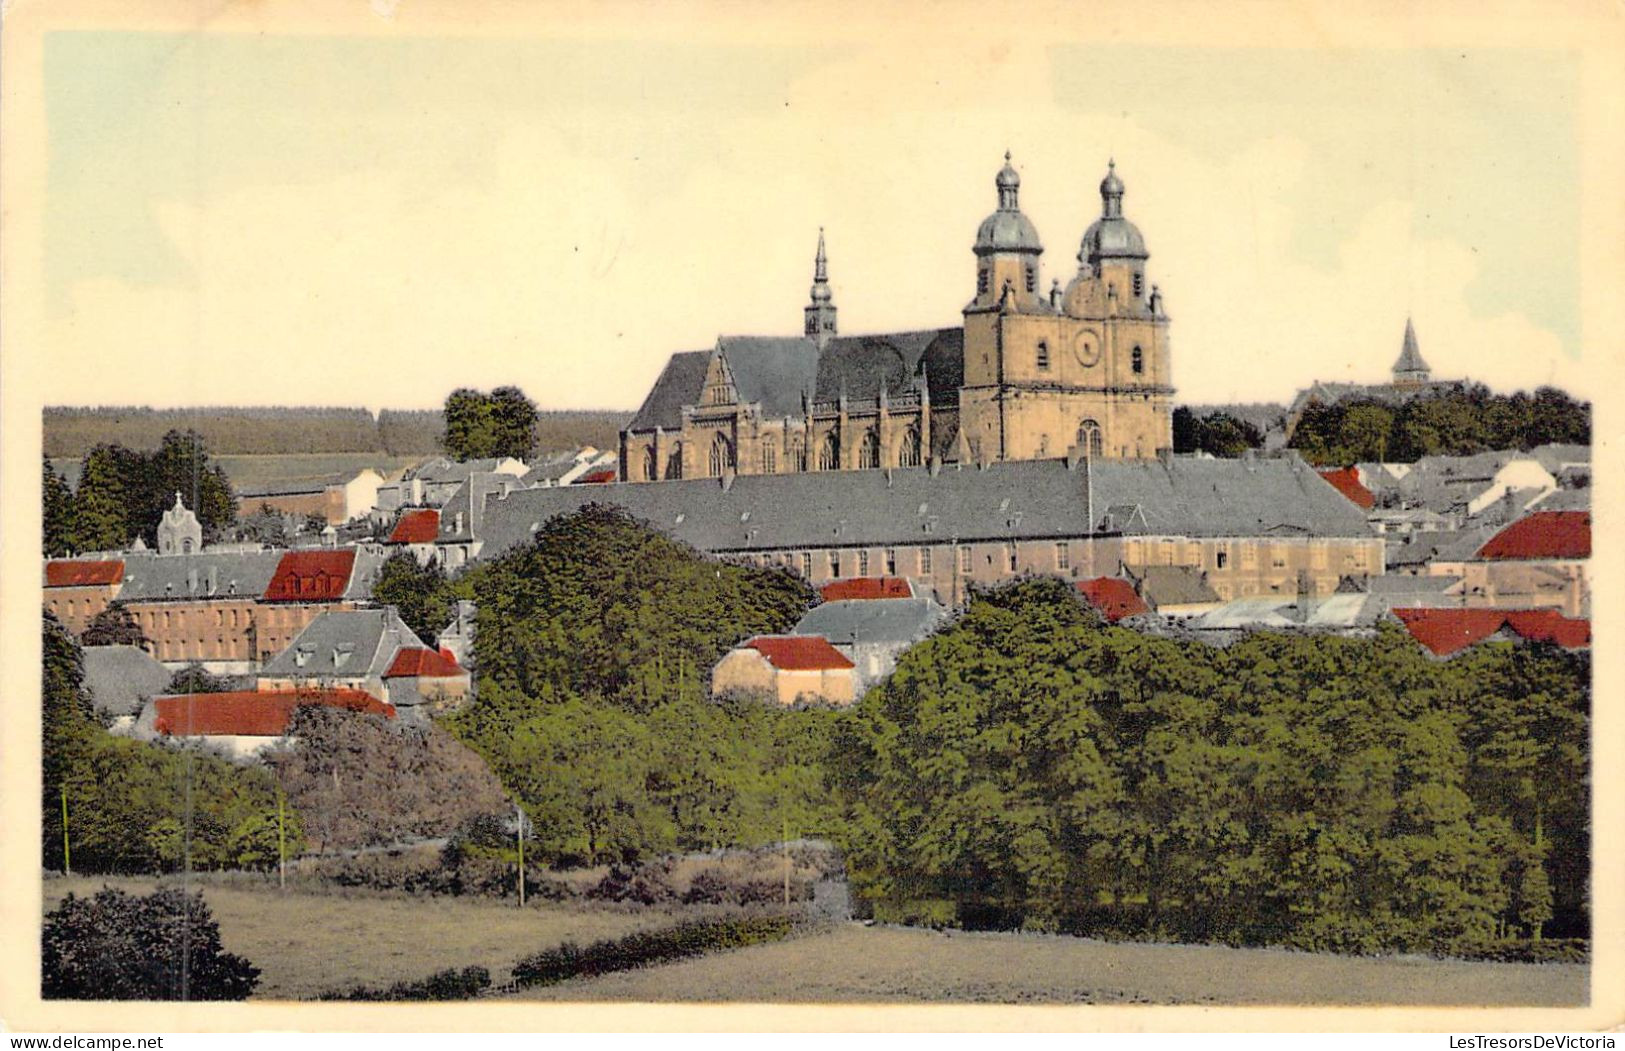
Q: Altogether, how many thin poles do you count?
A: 4